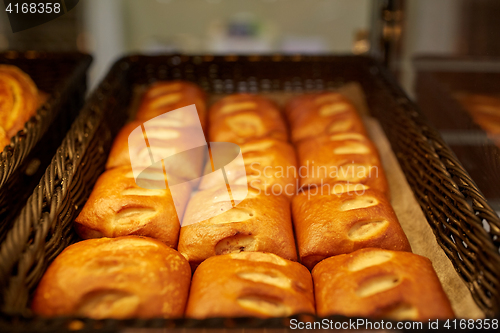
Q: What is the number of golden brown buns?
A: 12